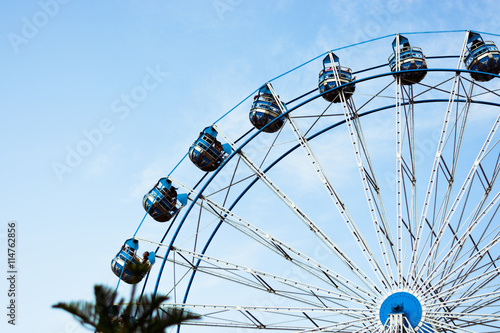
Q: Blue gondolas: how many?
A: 7